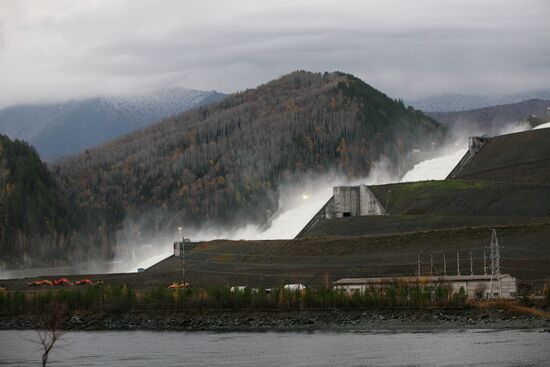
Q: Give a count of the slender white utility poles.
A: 6